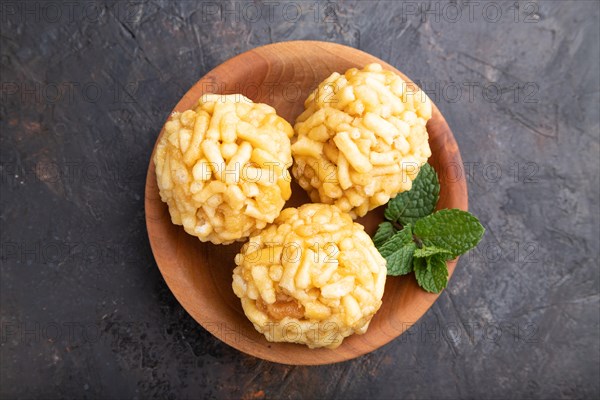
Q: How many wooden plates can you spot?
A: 1